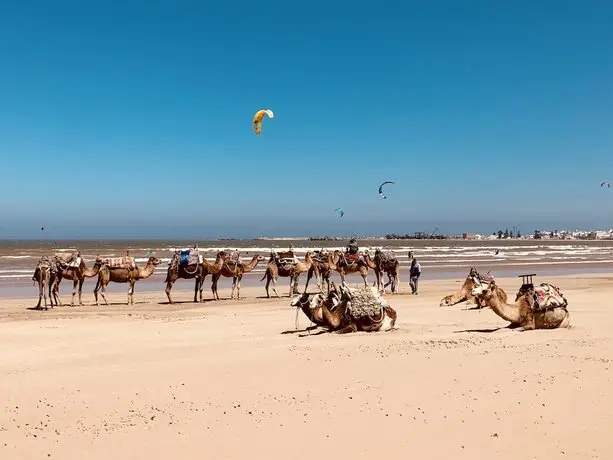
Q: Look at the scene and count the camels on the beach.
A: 13